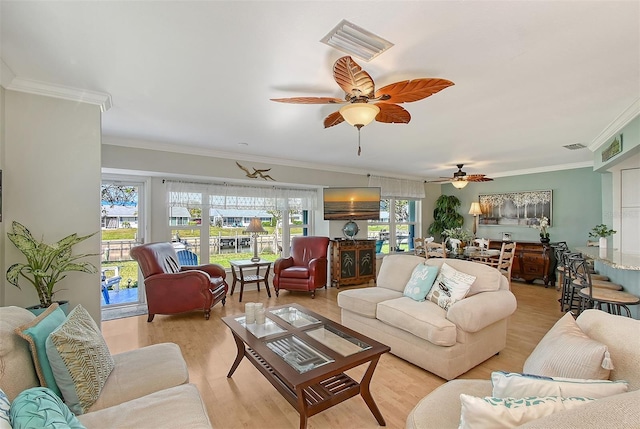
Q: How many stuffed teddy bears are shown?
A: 0